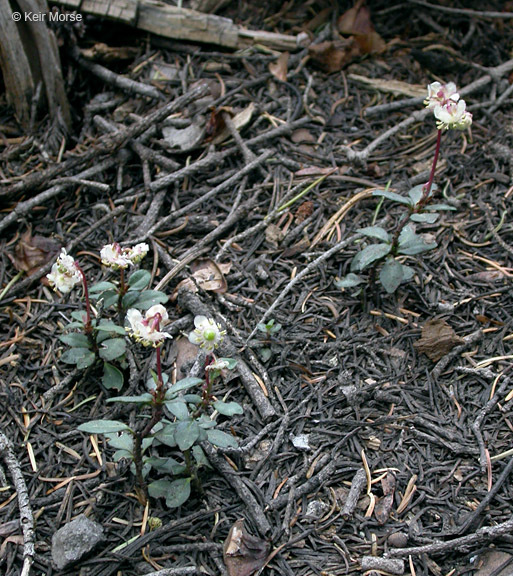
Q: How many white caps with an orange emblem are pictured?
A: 0